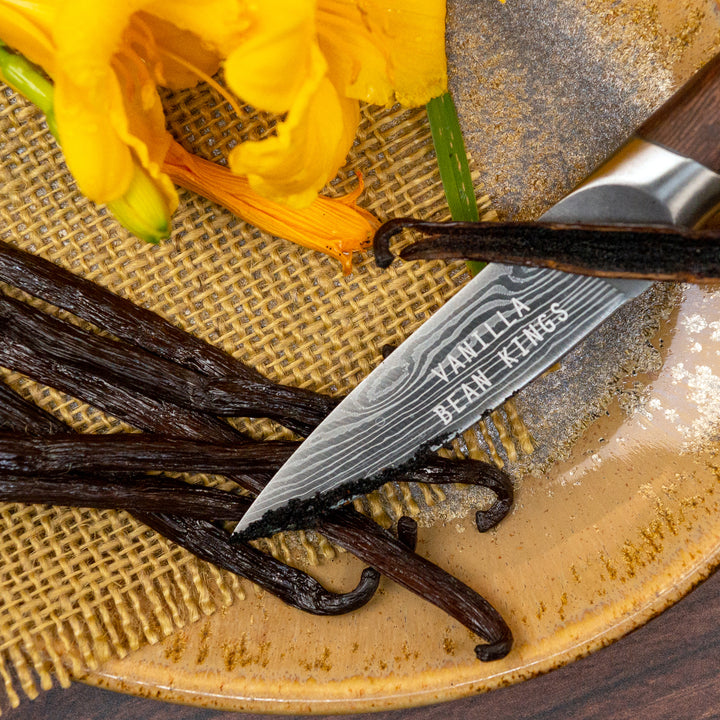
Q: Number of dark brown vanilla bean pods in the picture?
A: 7